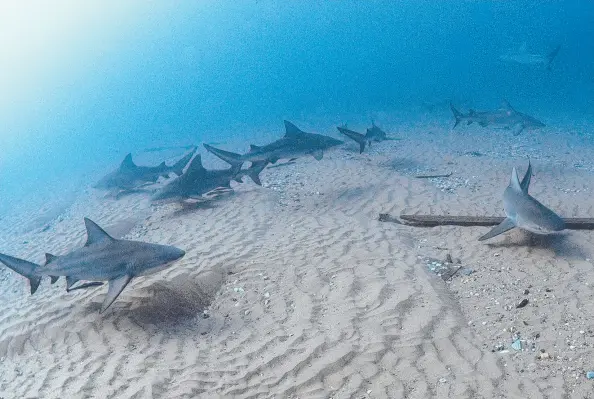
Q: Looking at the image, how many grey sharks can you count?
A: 8